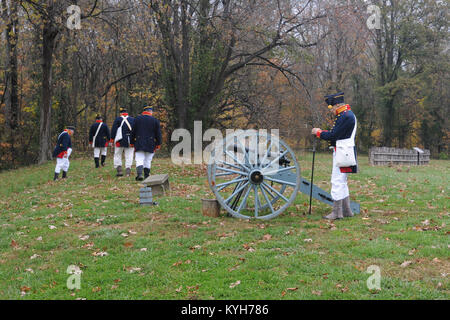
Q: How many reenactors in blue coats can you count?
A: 5